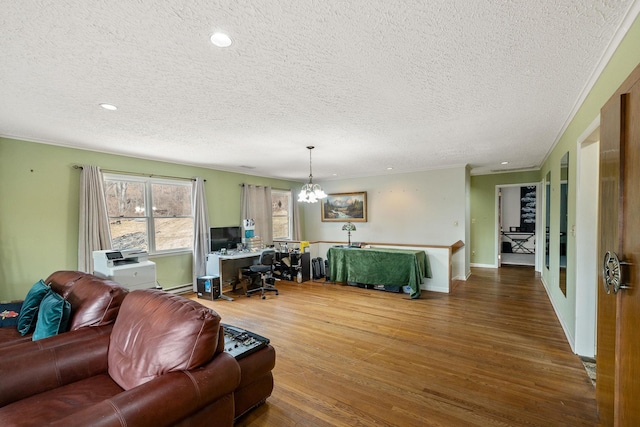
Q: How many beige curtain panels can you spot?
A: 4